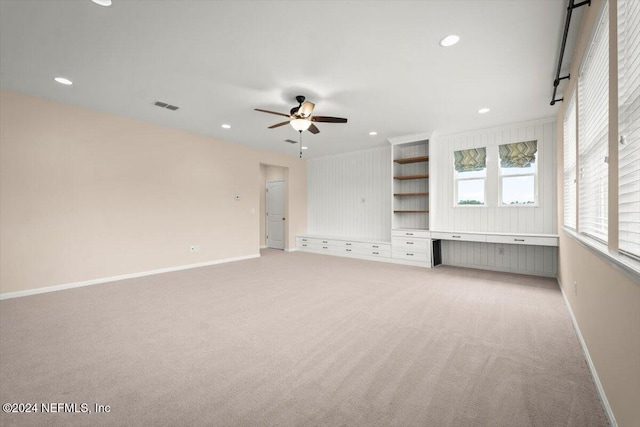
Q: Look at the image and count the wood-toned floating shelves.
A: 4